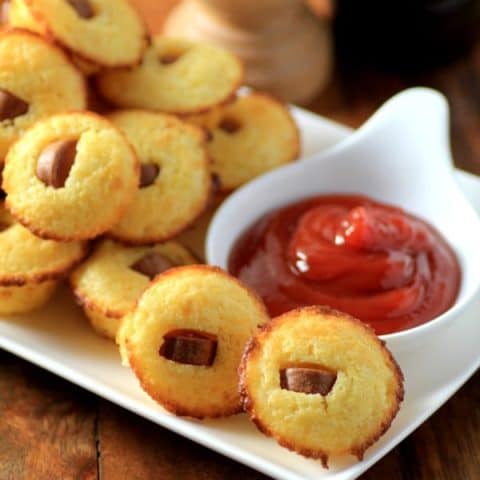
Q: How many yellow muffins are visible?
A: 11